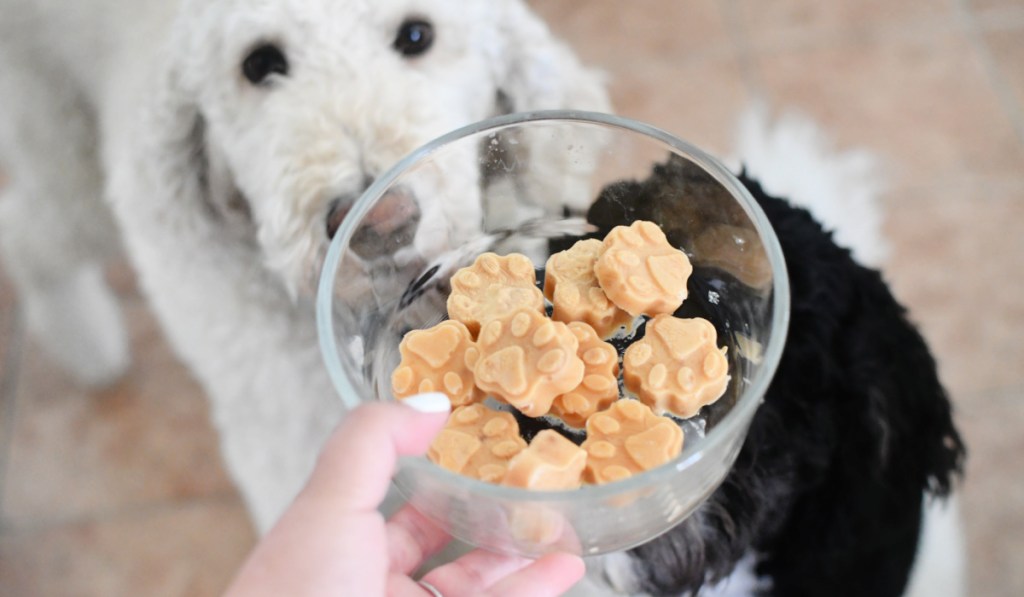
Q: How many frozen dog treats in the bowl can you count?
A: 10